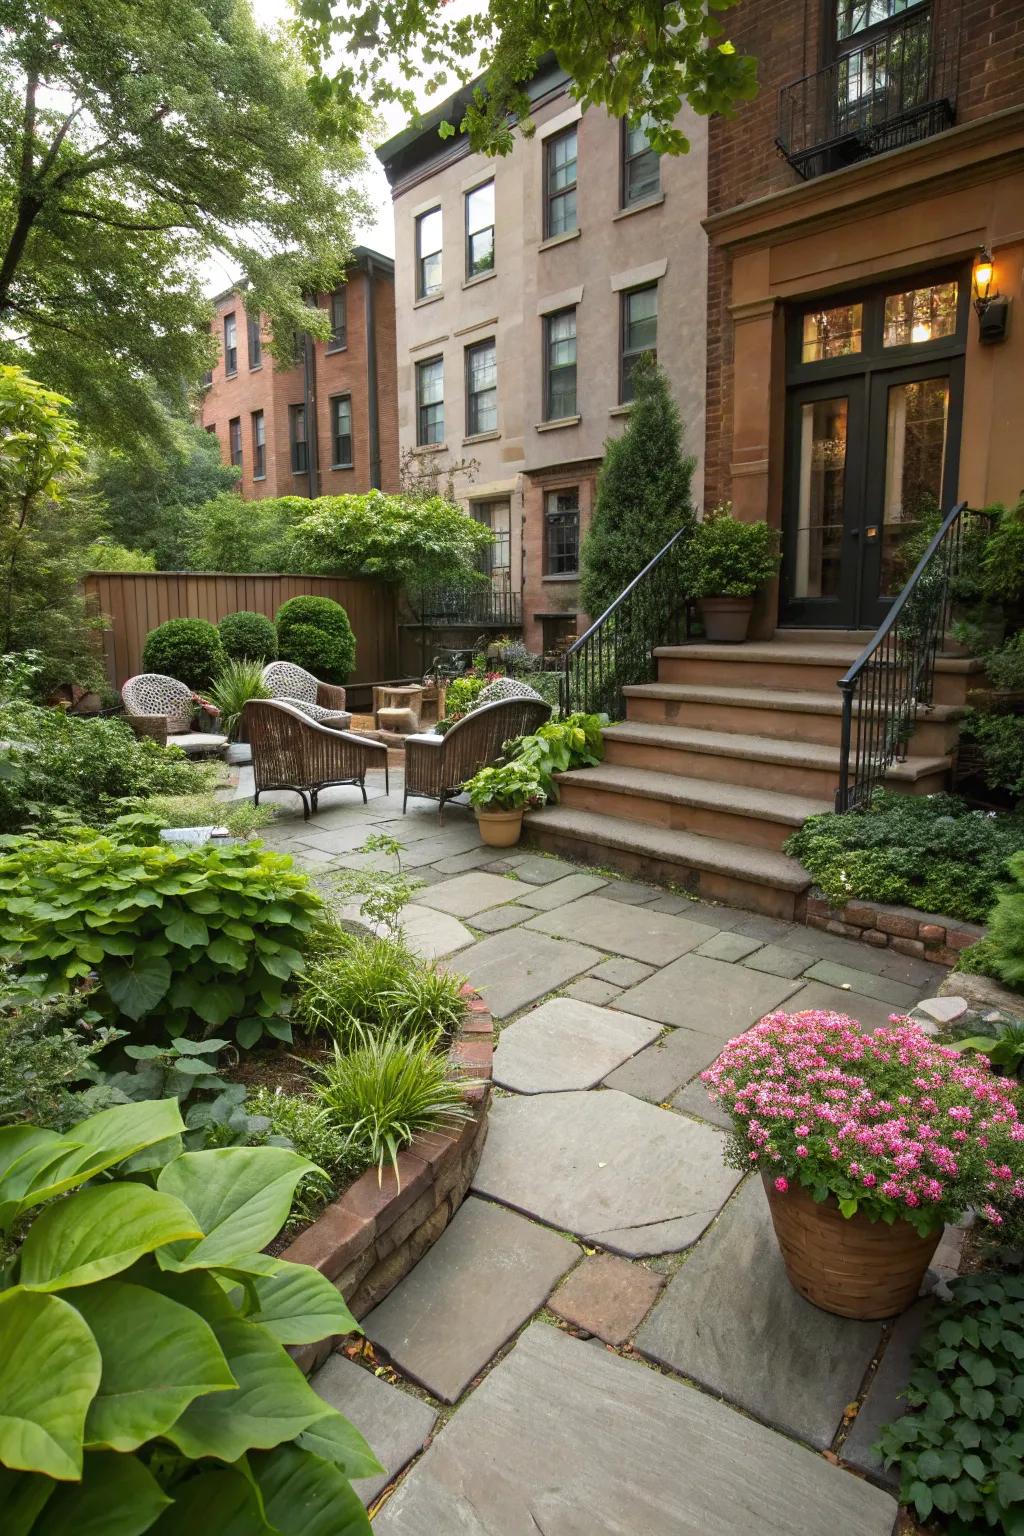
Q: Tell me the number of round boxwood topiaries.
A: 3